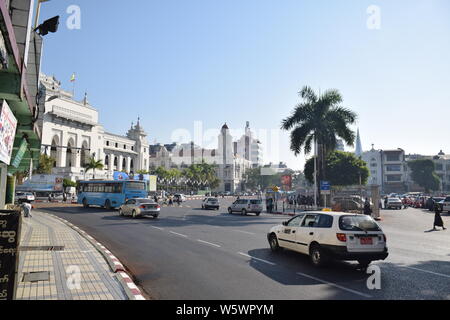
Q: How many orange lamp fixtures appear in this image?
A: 0